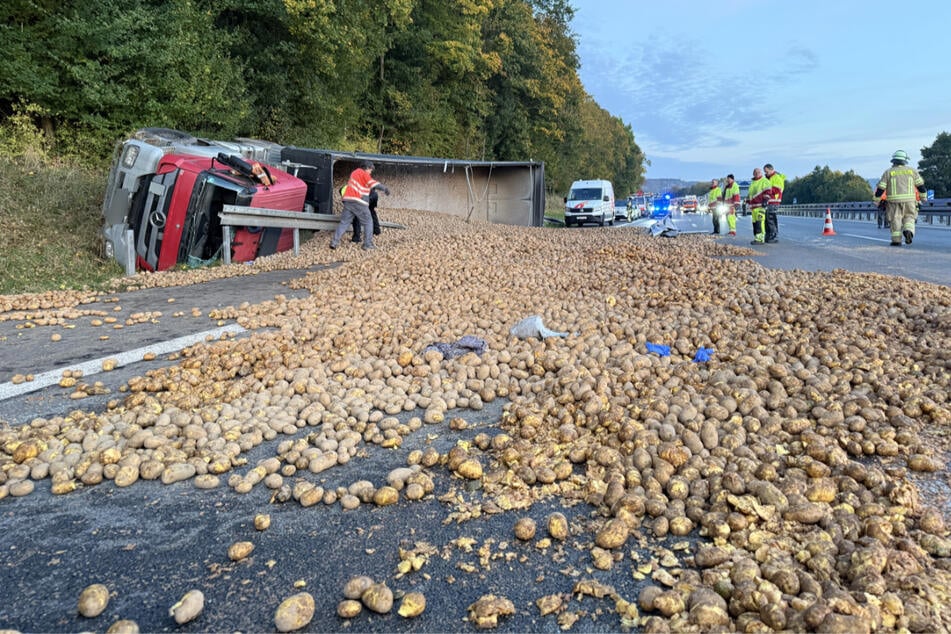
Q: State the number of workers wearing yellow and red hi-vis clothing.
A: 4